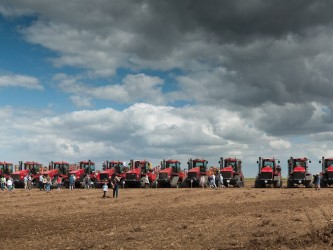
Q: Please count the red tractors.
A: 12